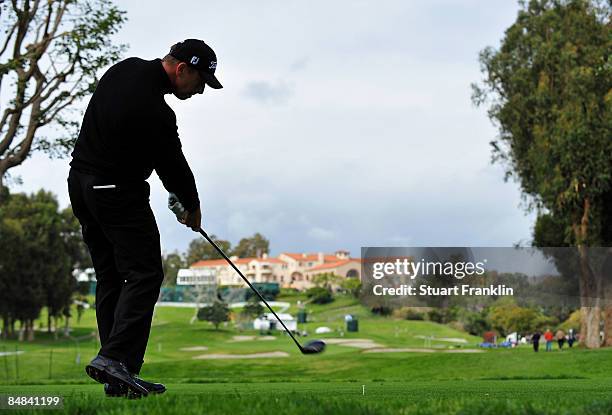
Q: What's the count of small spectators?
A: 4